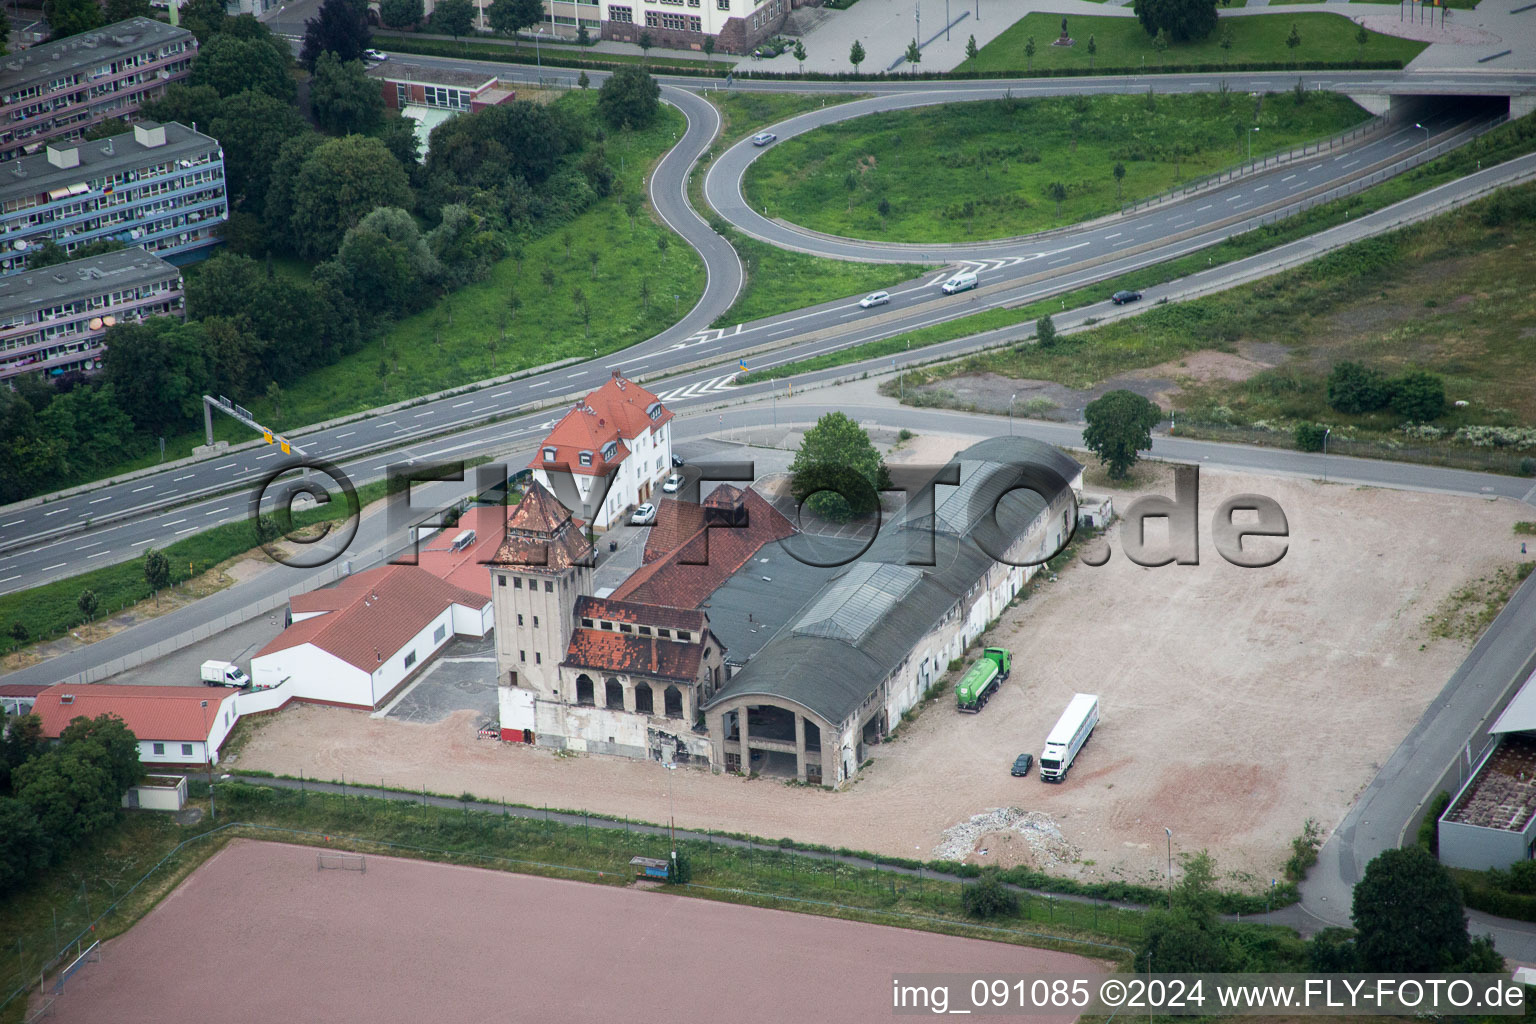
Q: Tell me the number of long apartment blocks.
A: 3